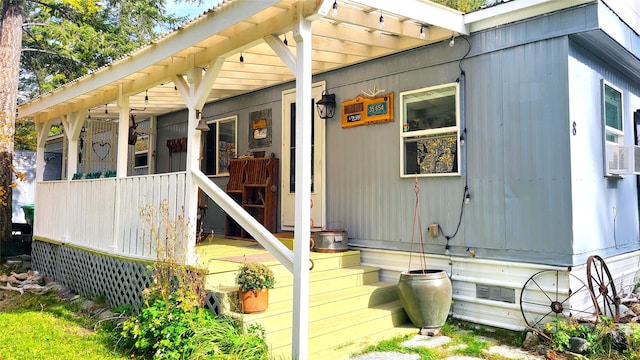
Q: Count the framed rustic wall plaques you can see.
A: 2